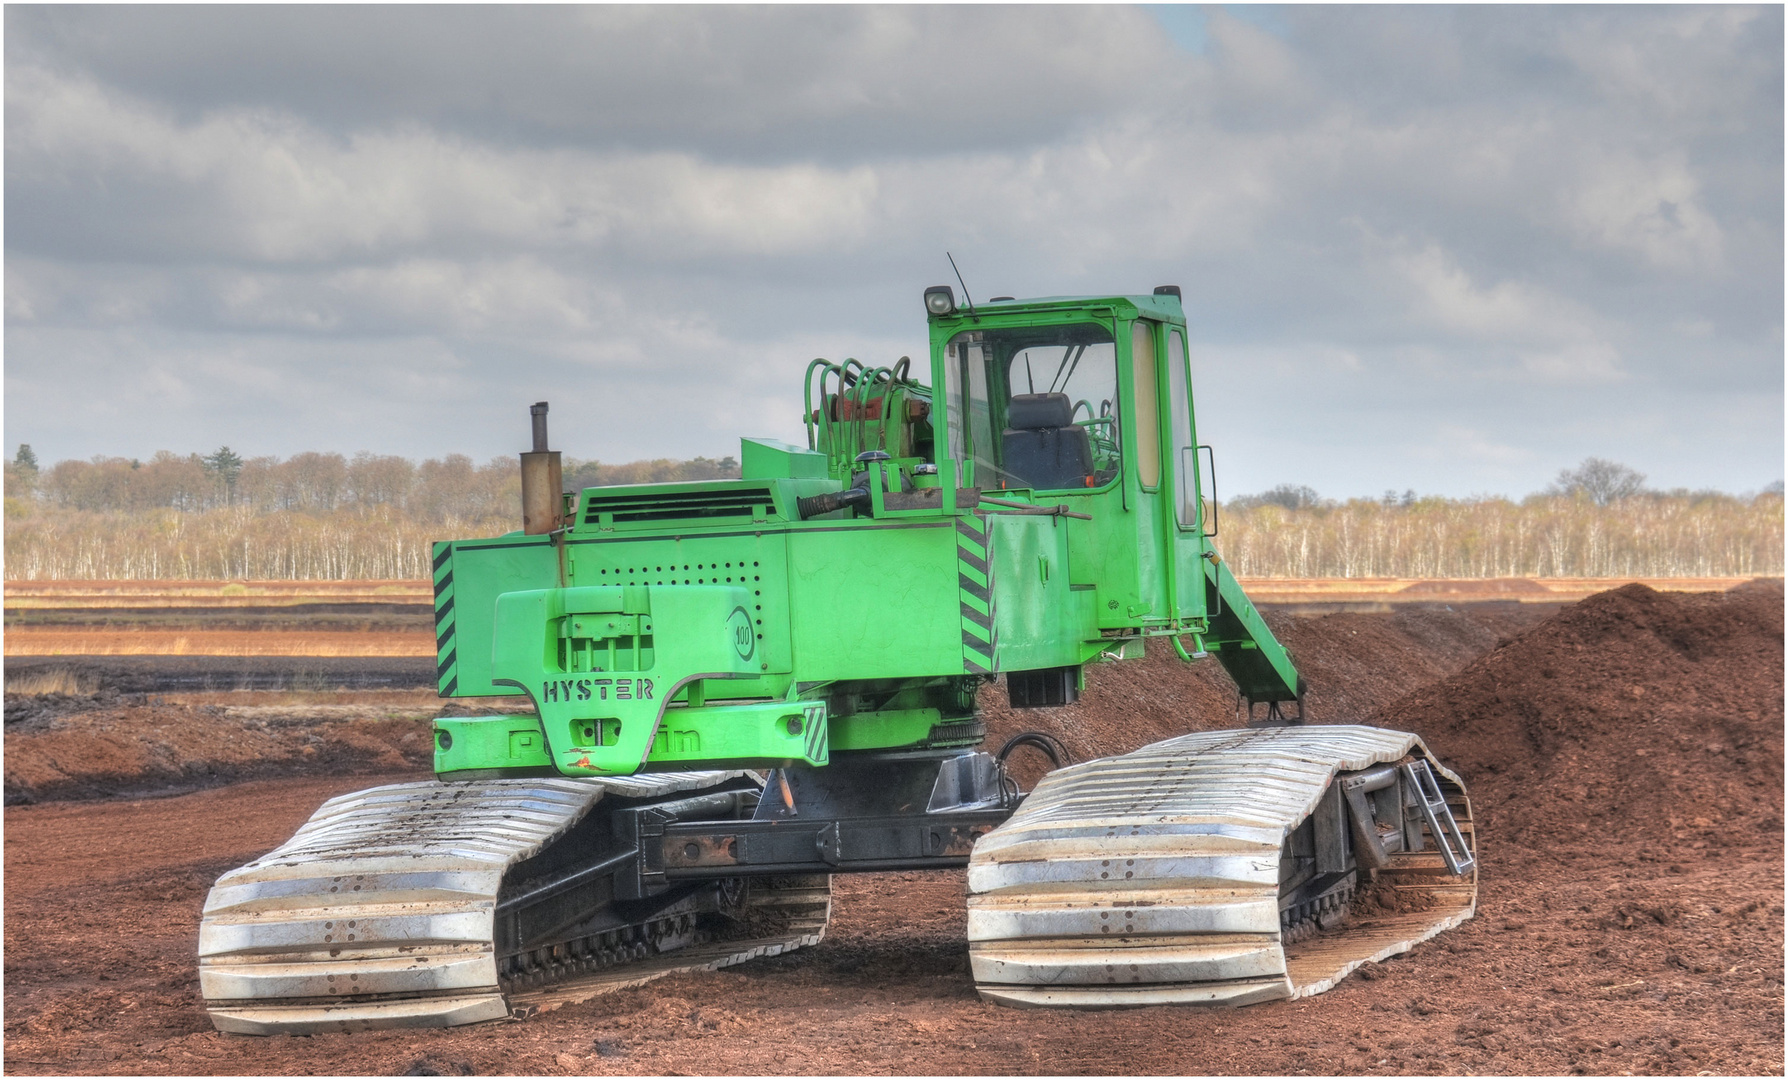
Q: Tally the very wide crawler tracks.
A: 2